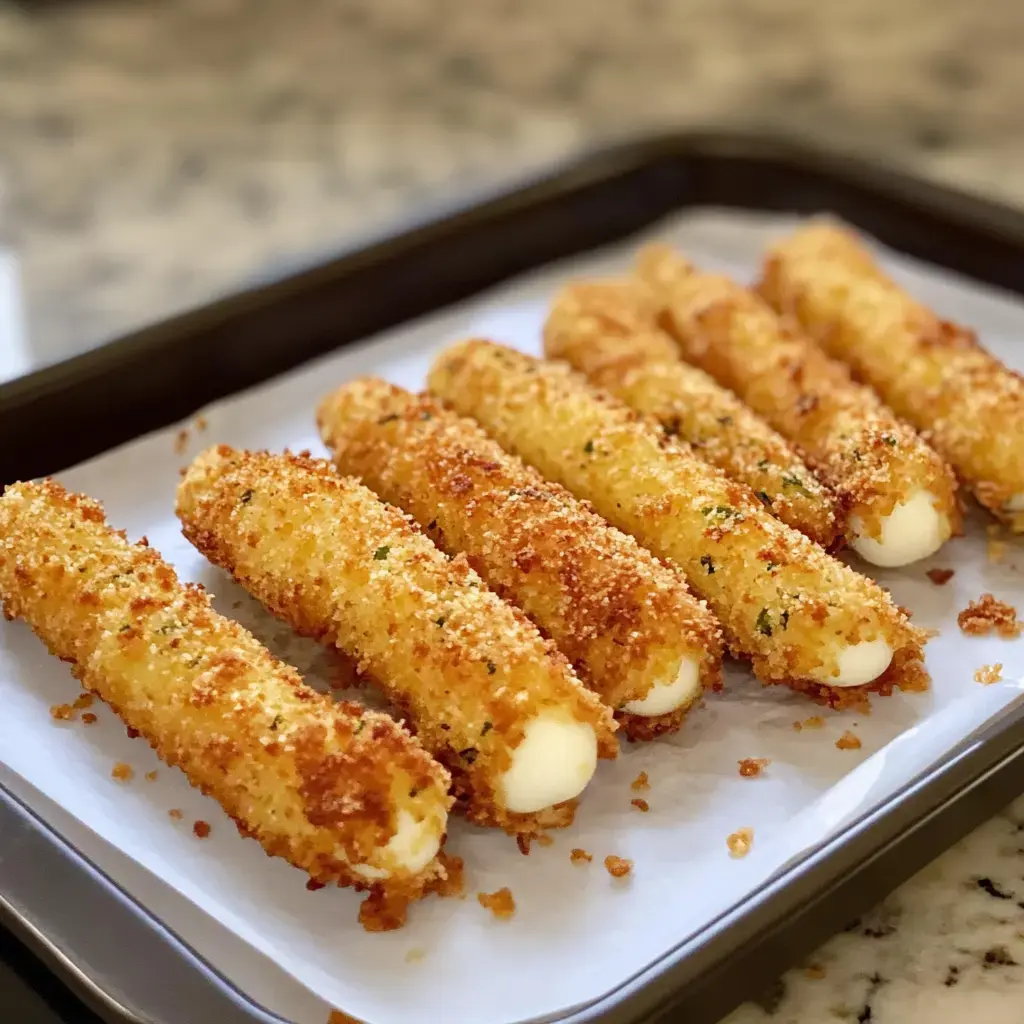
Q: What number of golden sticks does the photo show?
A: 7